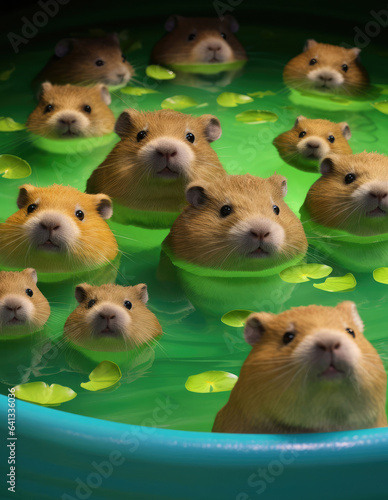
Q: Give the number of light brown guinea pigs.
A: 10